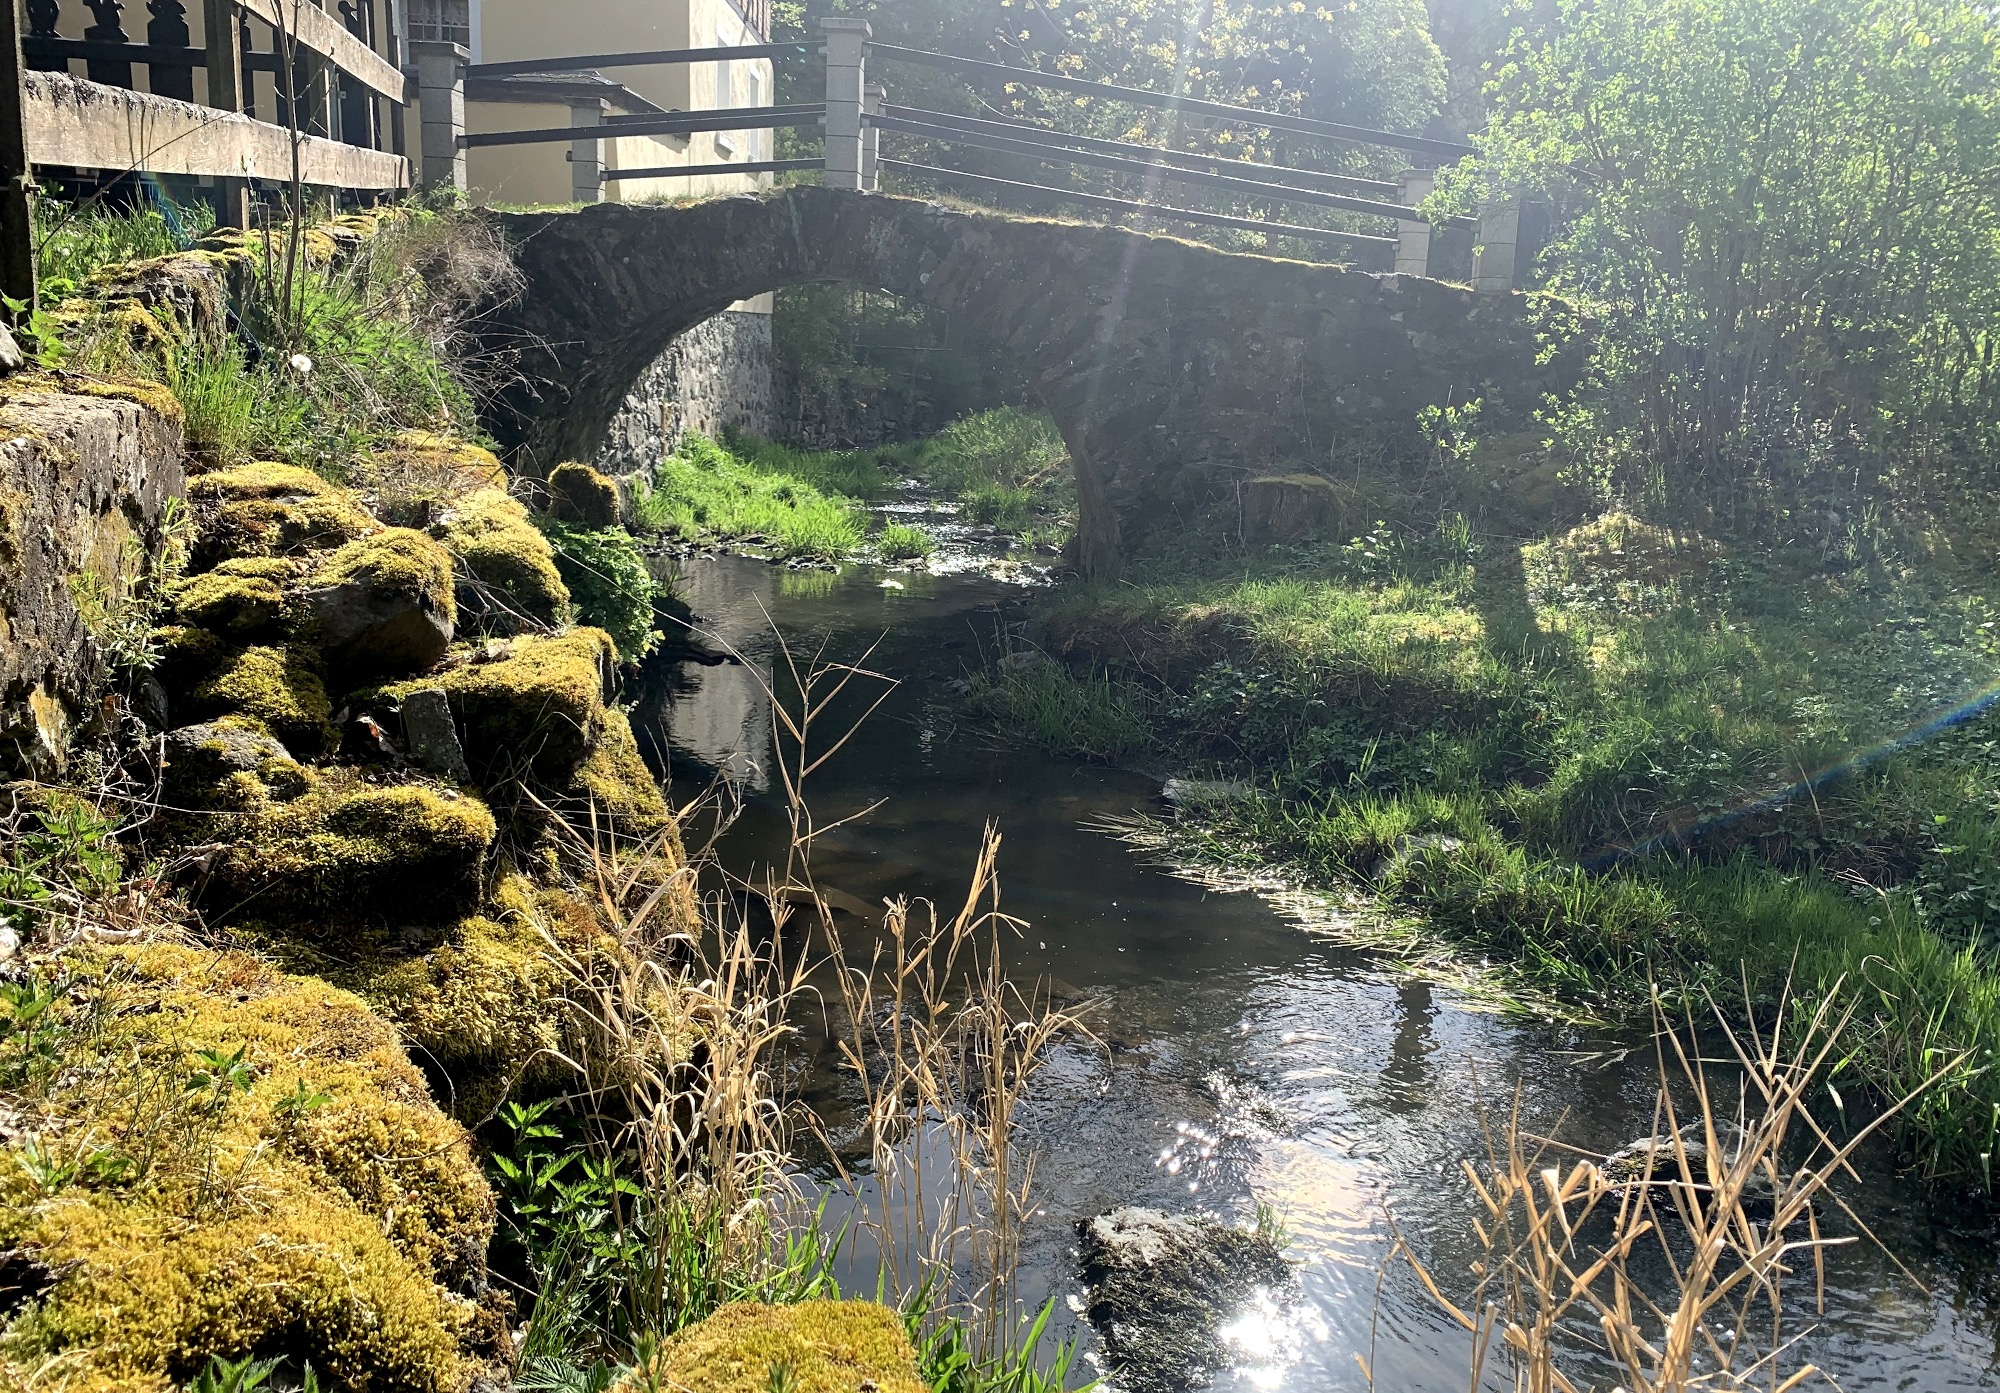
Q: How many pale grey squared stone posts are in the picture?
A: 6